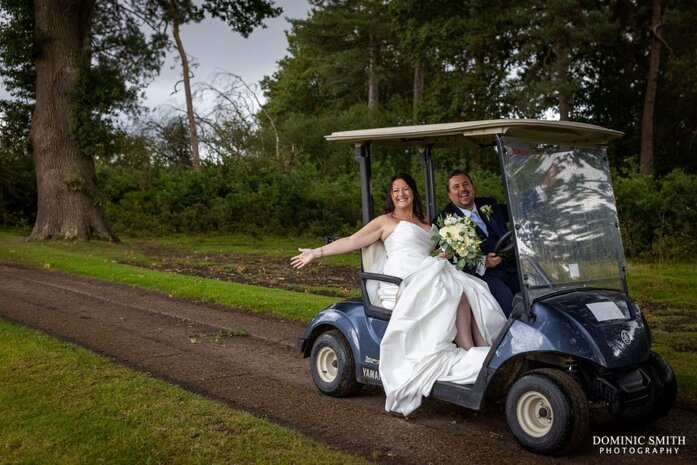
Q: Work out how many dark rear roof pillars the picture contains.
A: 2